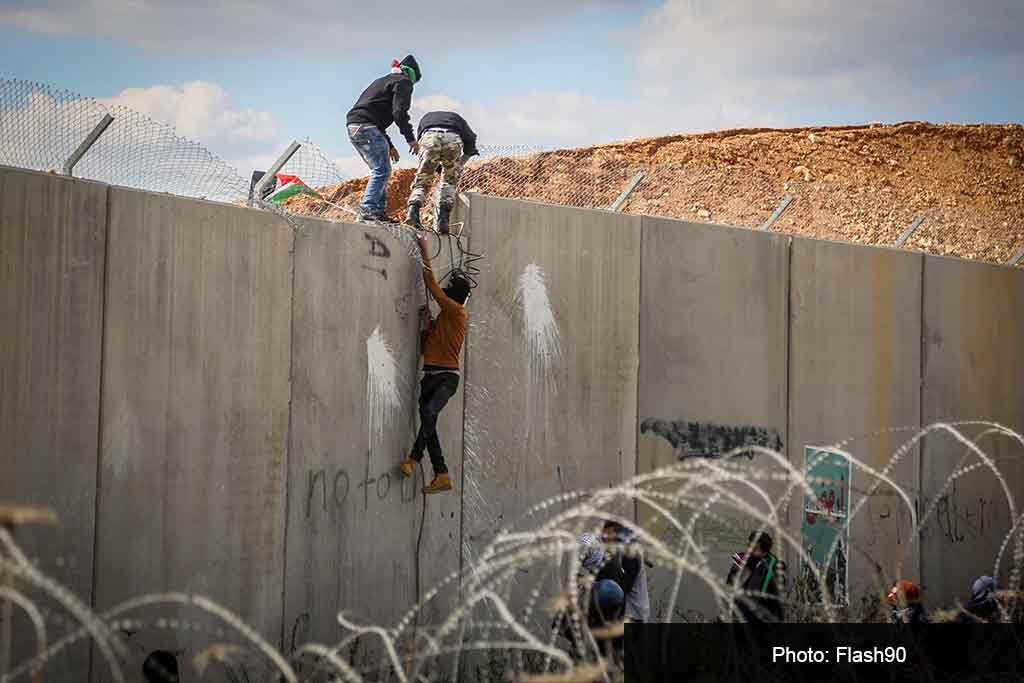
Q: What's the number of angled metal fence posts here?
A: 6